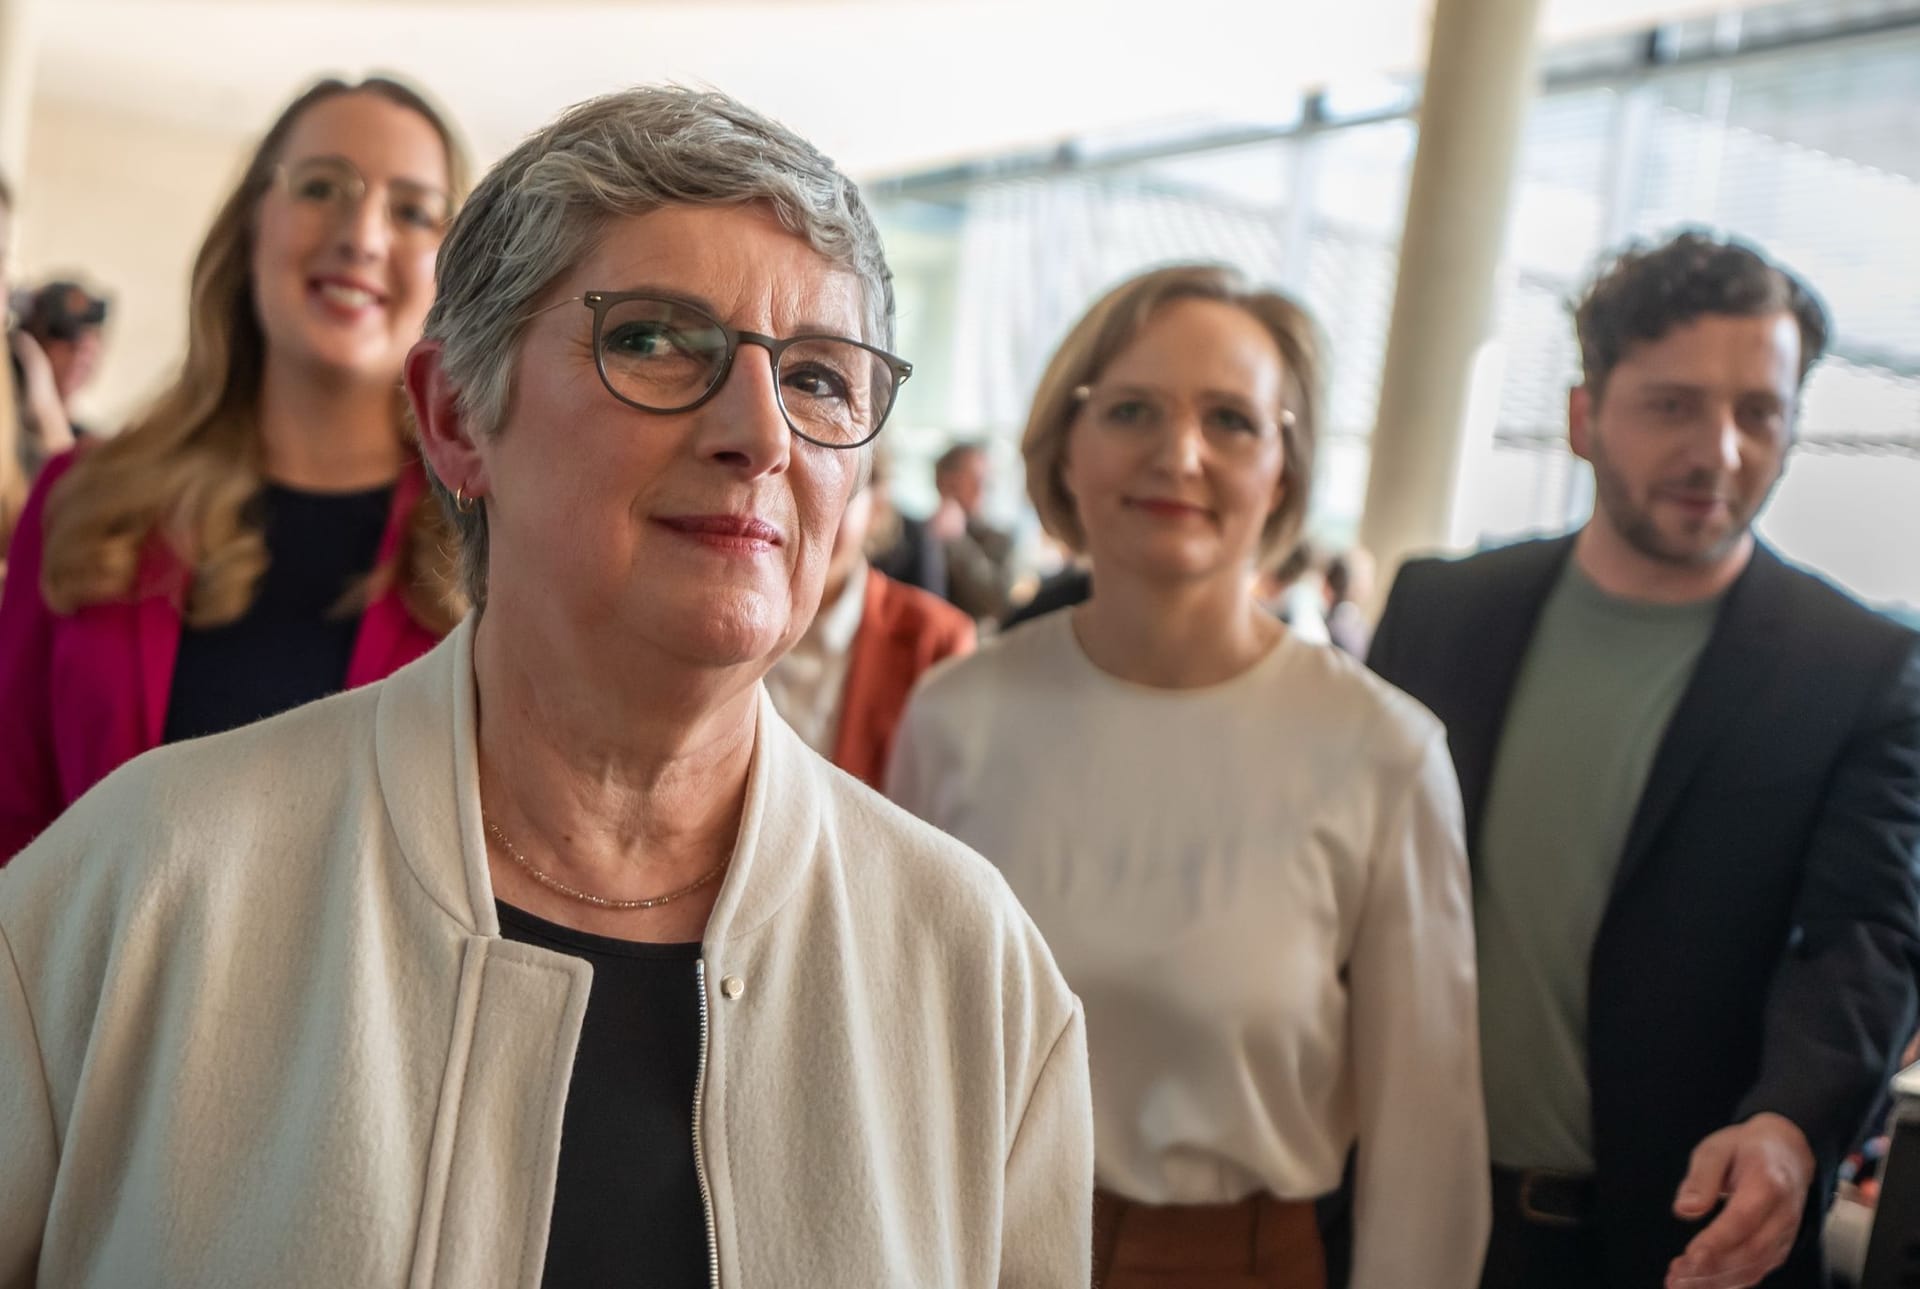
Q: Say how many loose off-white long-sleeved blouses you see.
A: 1